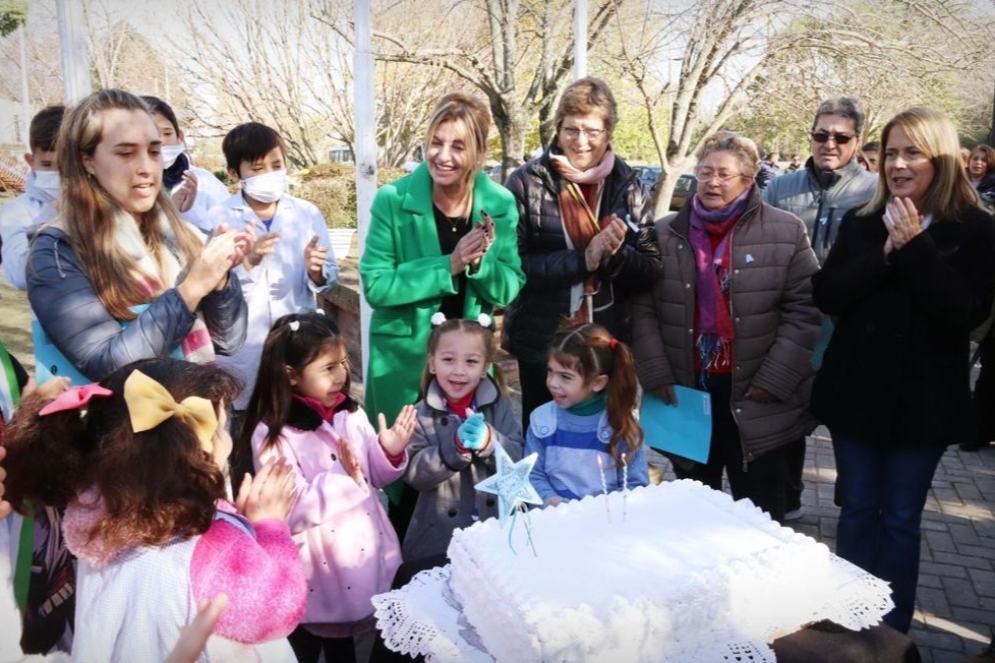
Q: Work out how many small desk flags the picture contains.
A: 0